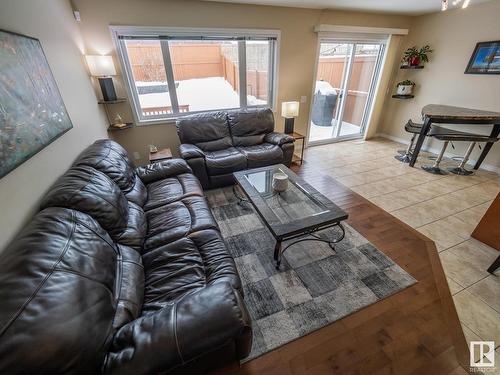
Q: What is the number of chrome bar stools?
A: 3